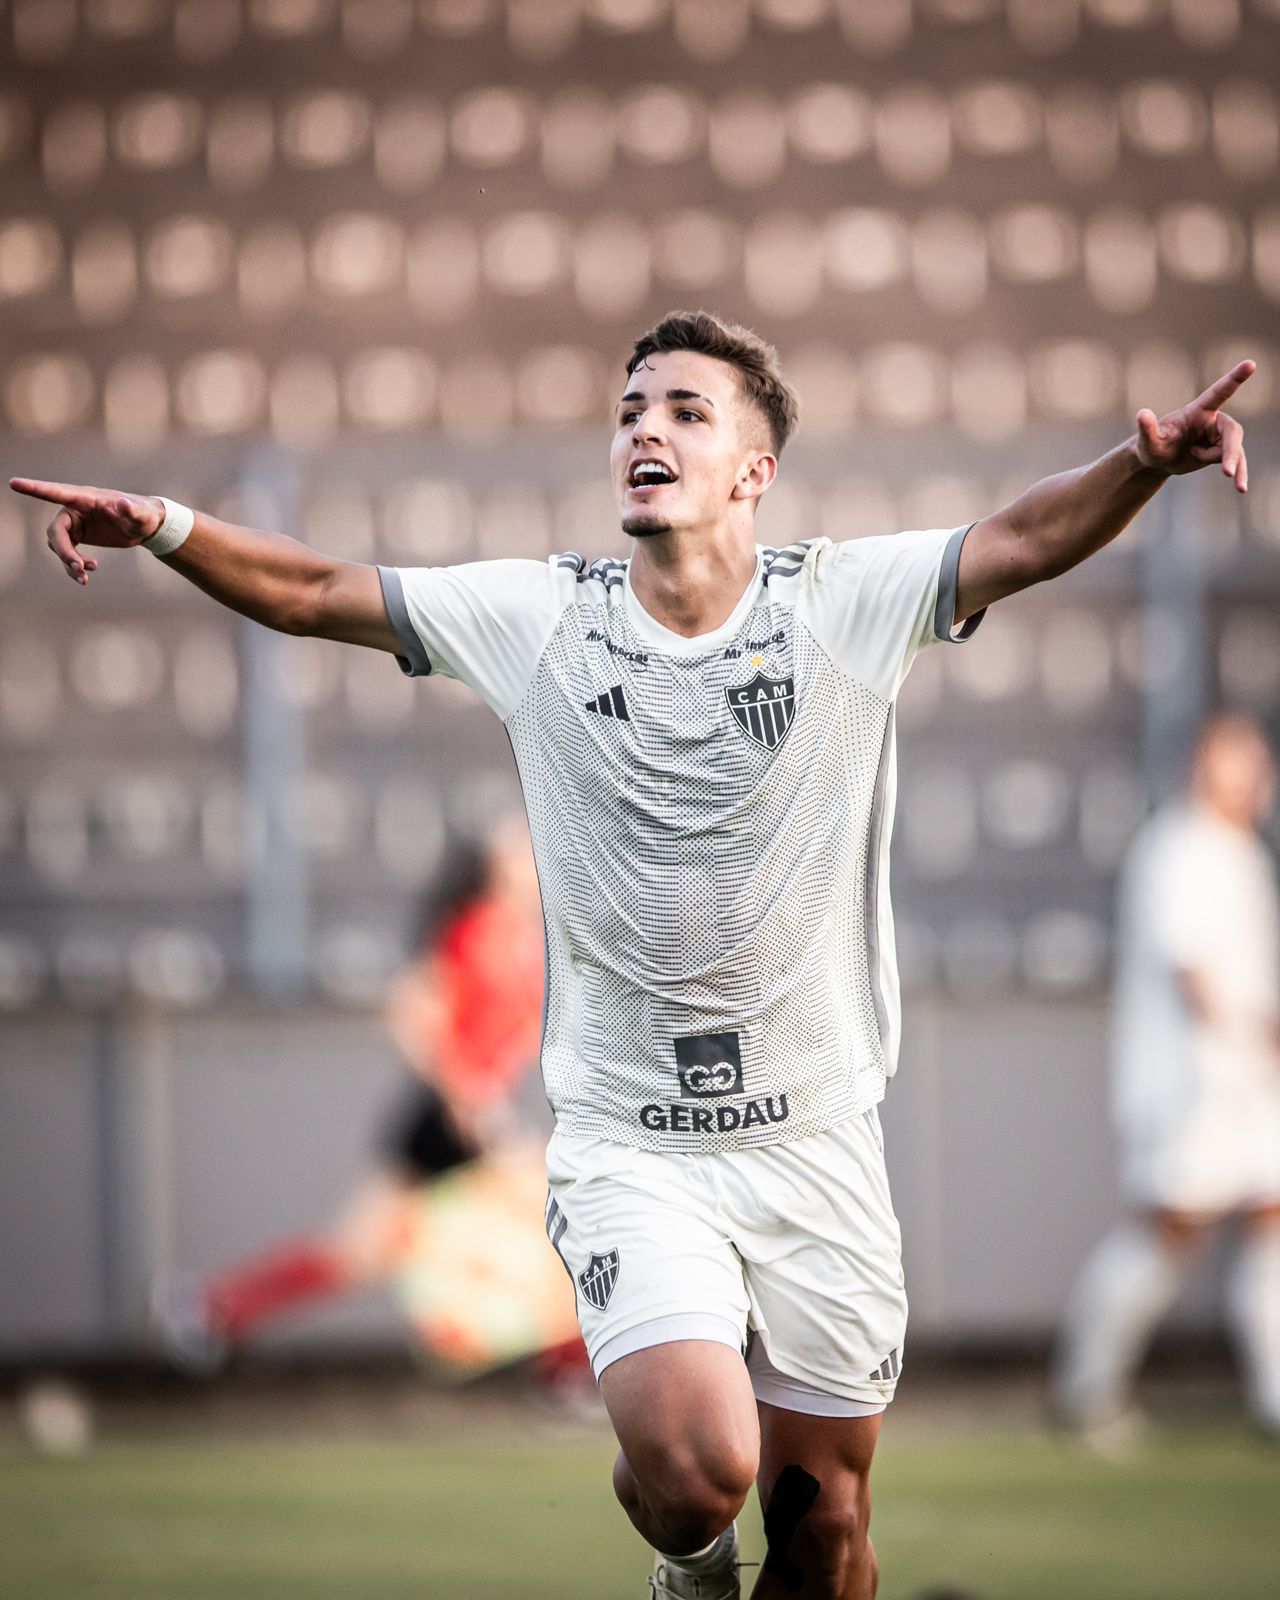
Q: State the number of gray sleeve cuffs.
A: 2